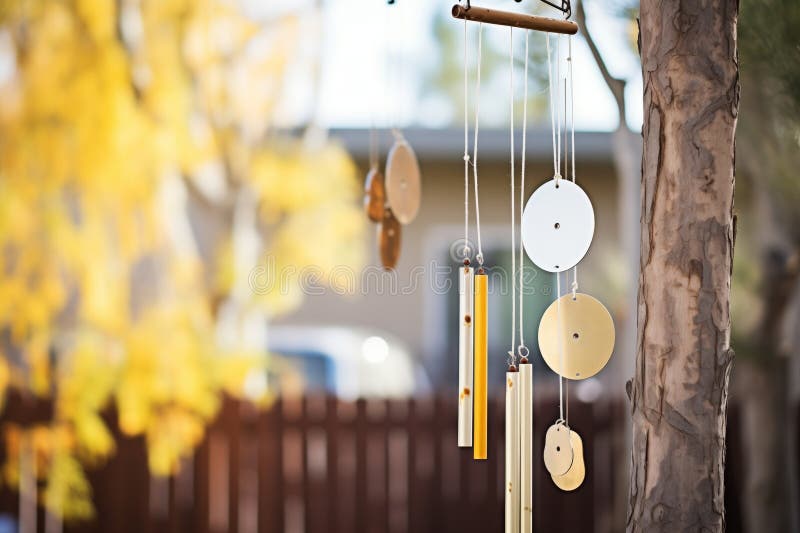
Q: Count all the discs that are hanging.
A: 7